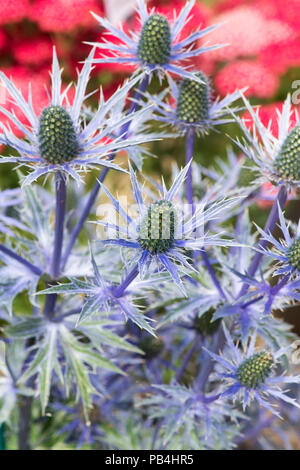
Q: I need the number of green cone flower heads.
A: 7